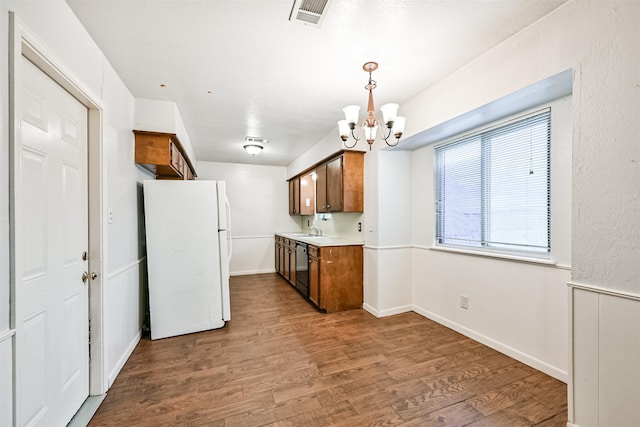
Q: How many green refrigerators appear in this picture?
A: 0